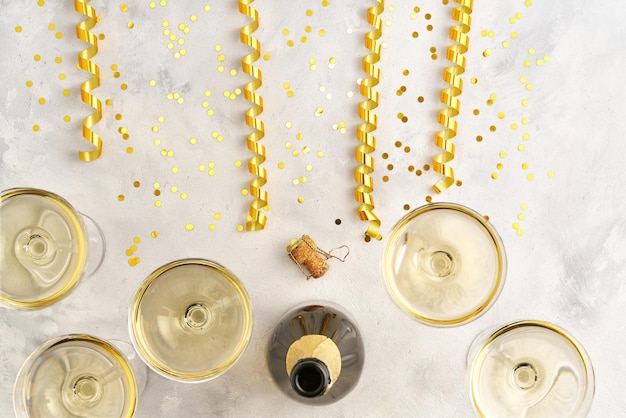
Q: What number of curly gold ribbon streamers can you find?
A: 4